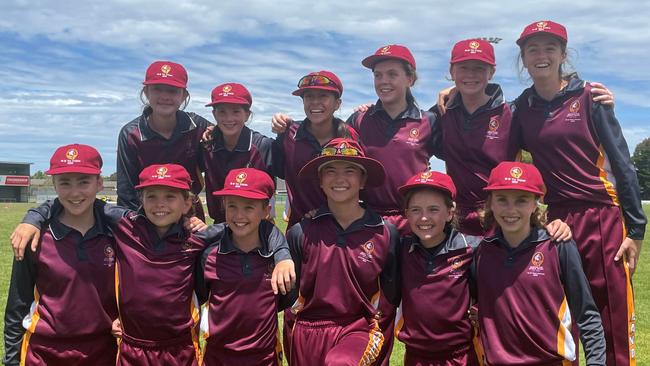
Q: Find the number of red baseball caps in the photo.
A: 11